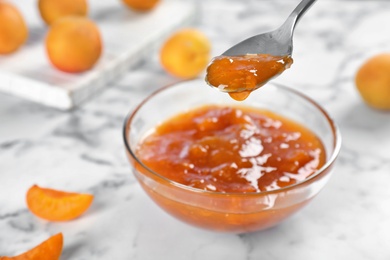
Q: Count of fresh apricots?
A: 6